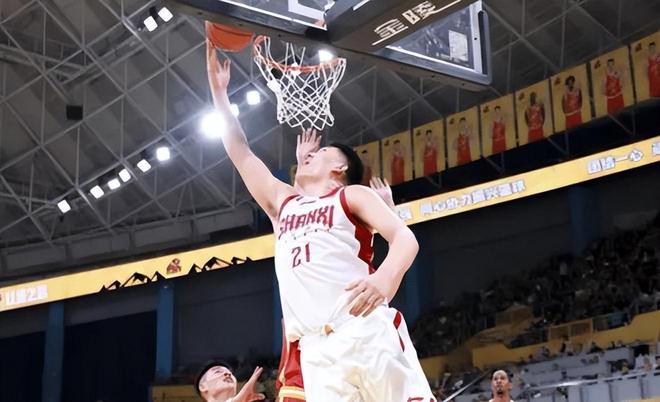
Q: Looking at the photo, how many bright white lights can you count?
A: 12